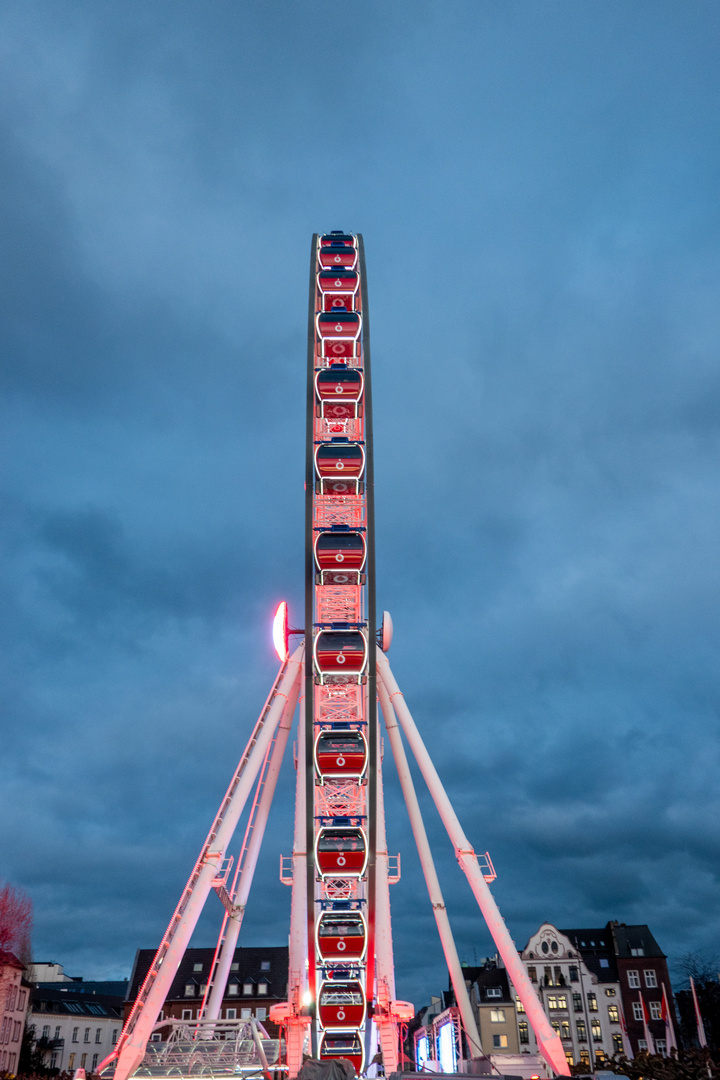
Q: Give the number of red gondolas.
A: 13